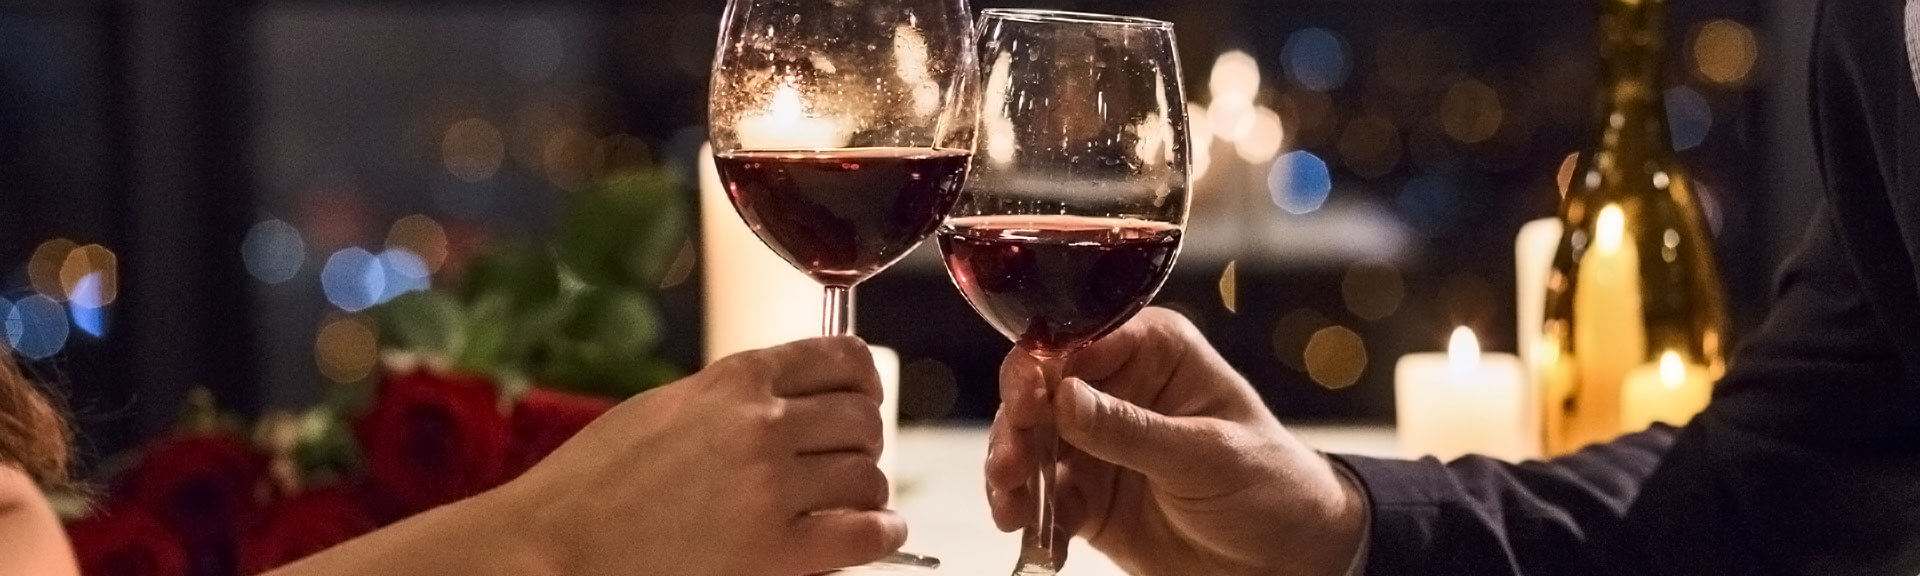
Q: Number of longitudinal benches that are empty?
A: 0